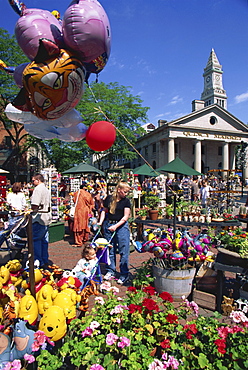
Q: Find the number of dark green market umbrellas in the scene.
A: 3